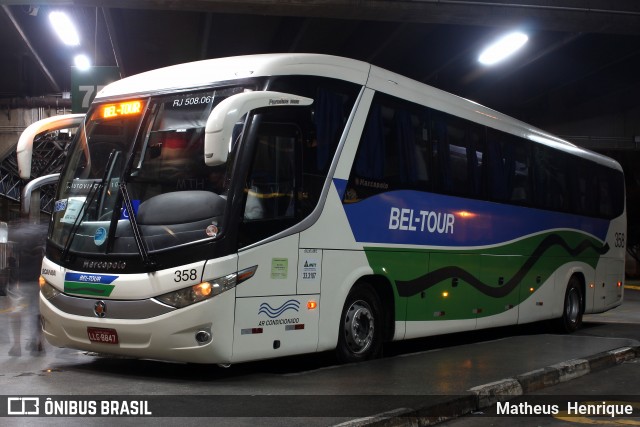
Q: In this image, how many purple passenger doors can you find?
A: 0